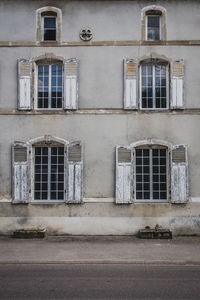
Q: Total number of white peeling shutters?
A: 8